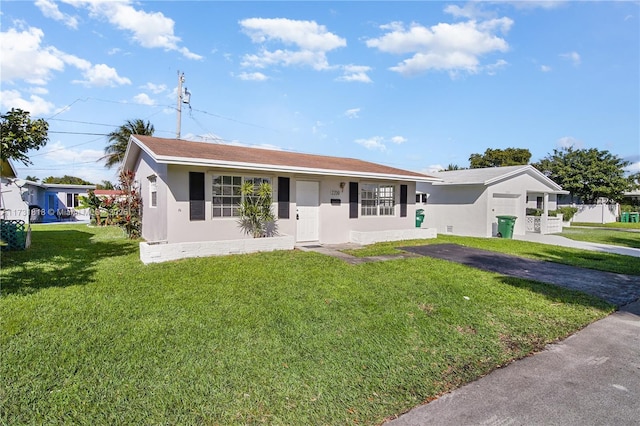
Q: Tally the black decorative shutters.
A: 4